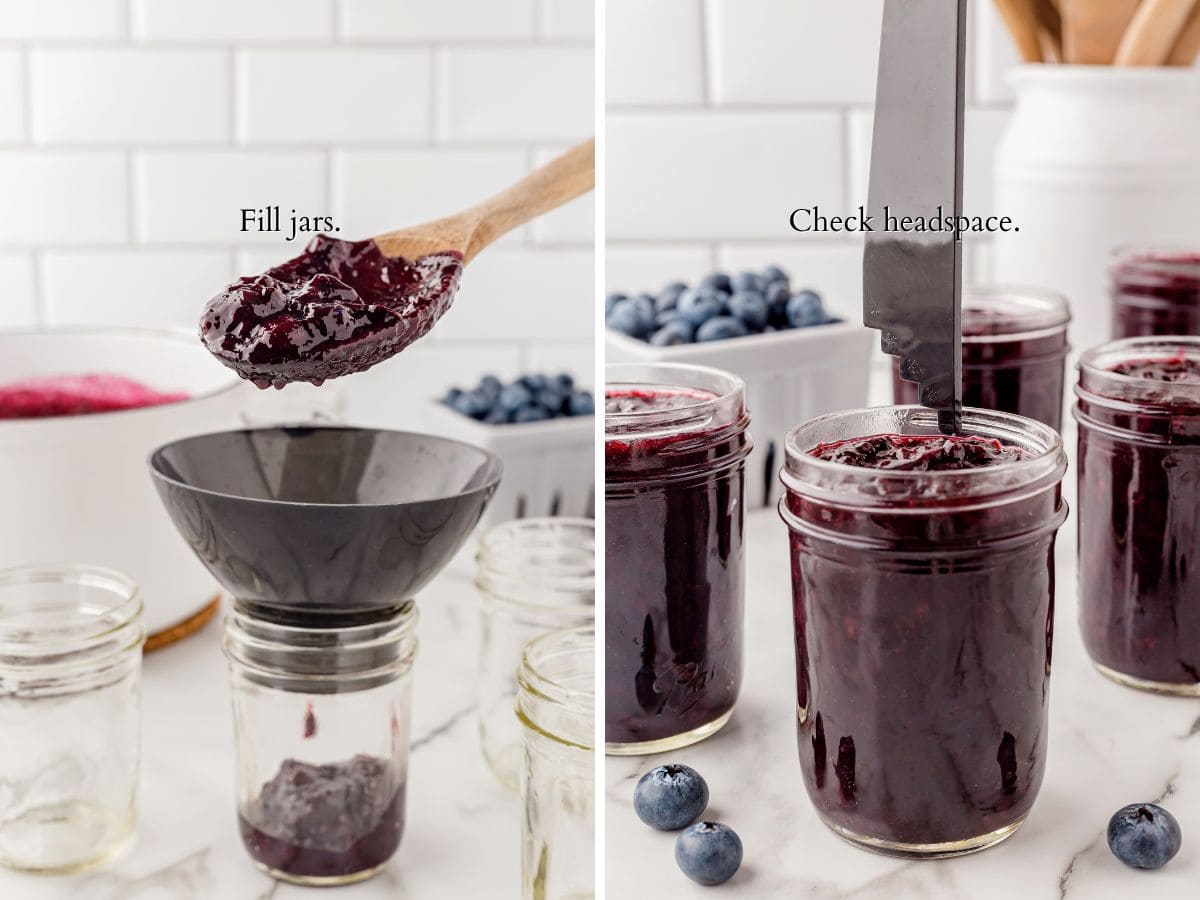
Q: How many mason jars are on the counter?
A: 9